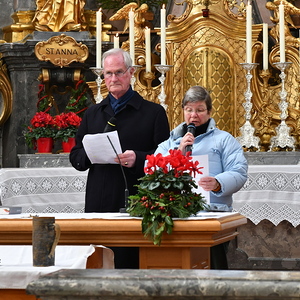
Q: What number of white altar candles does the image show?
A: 8